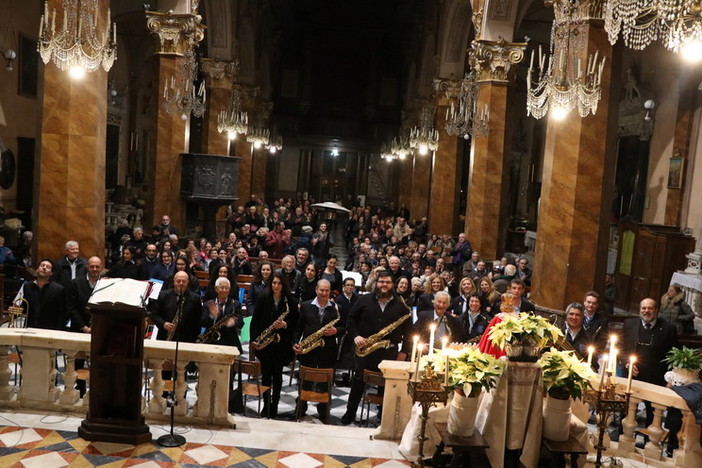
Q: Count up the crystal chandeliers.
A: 11